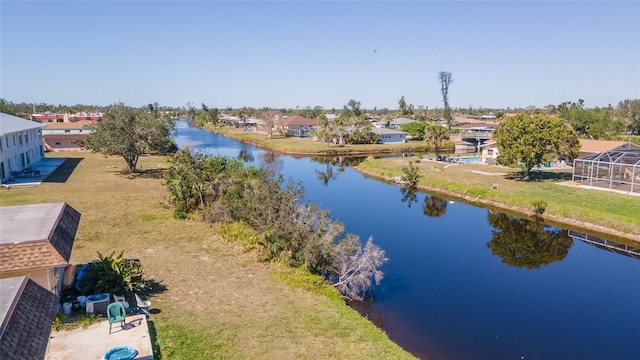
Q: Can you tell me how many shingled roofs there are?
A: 2